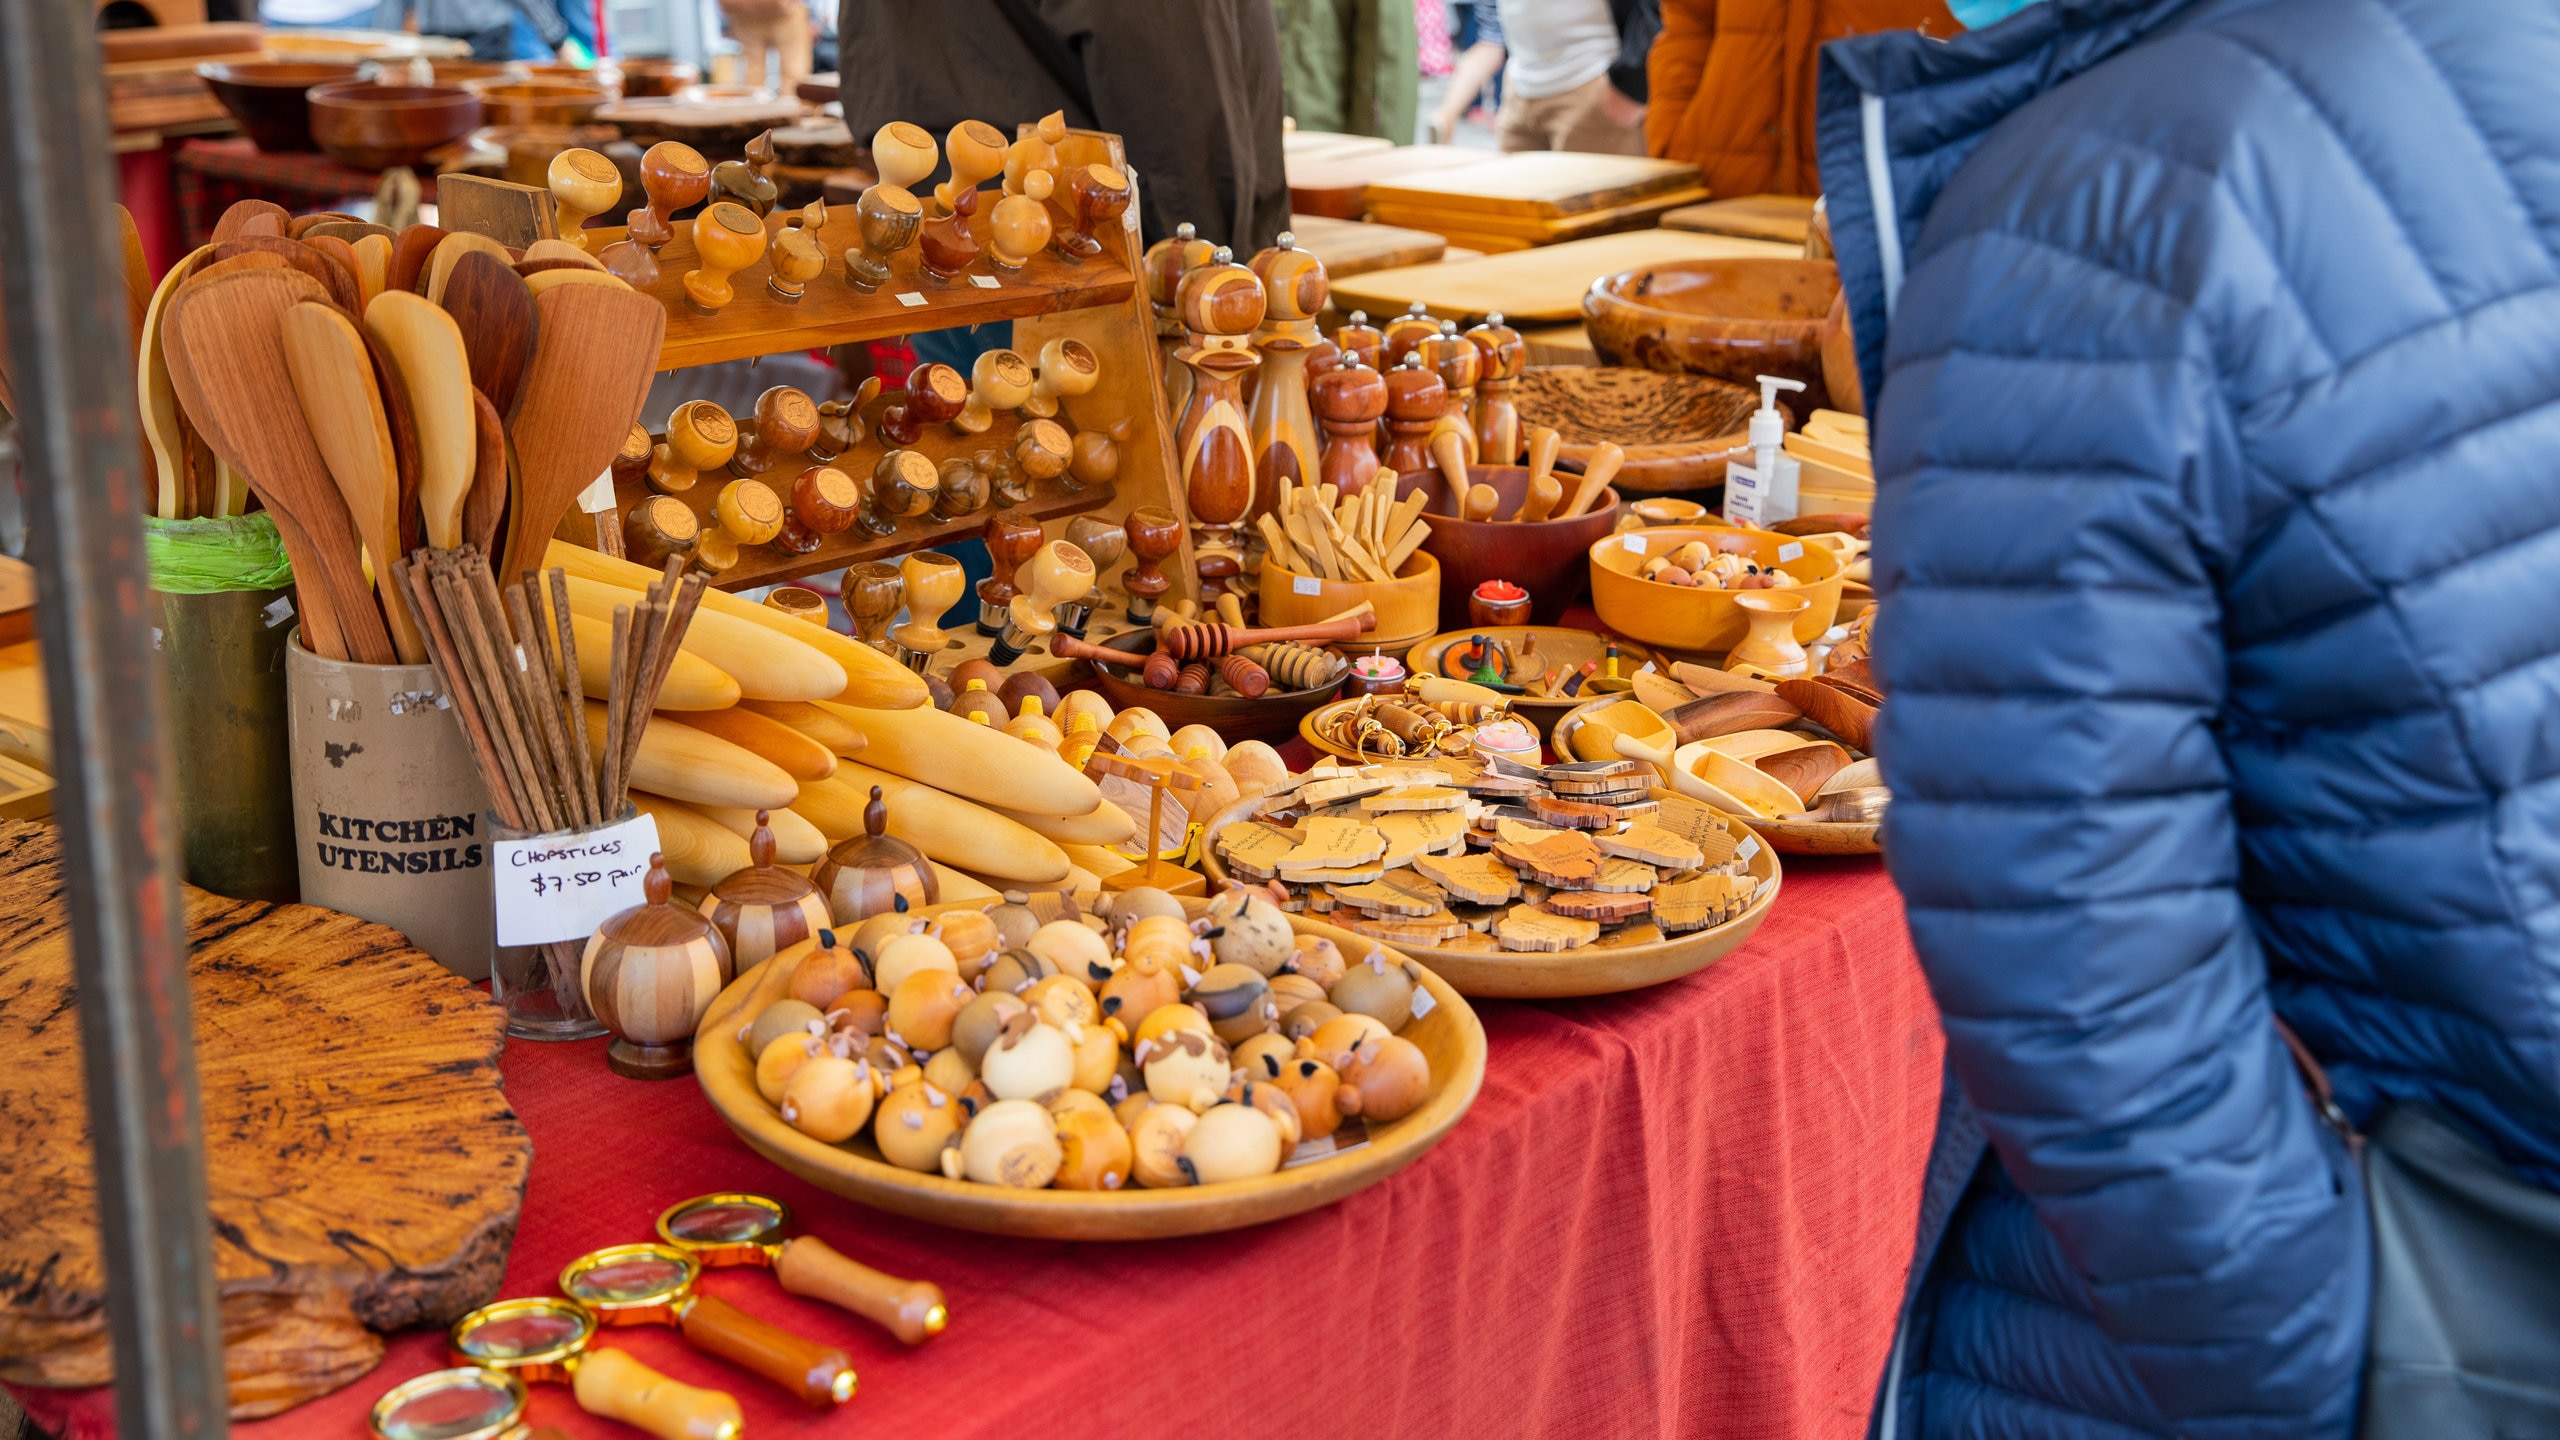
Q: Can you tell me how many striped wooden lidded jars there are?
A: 3